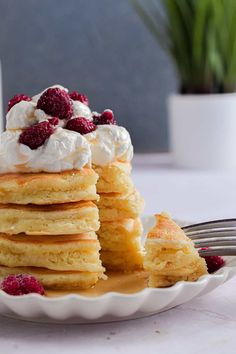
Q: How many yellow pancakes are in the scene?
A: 4